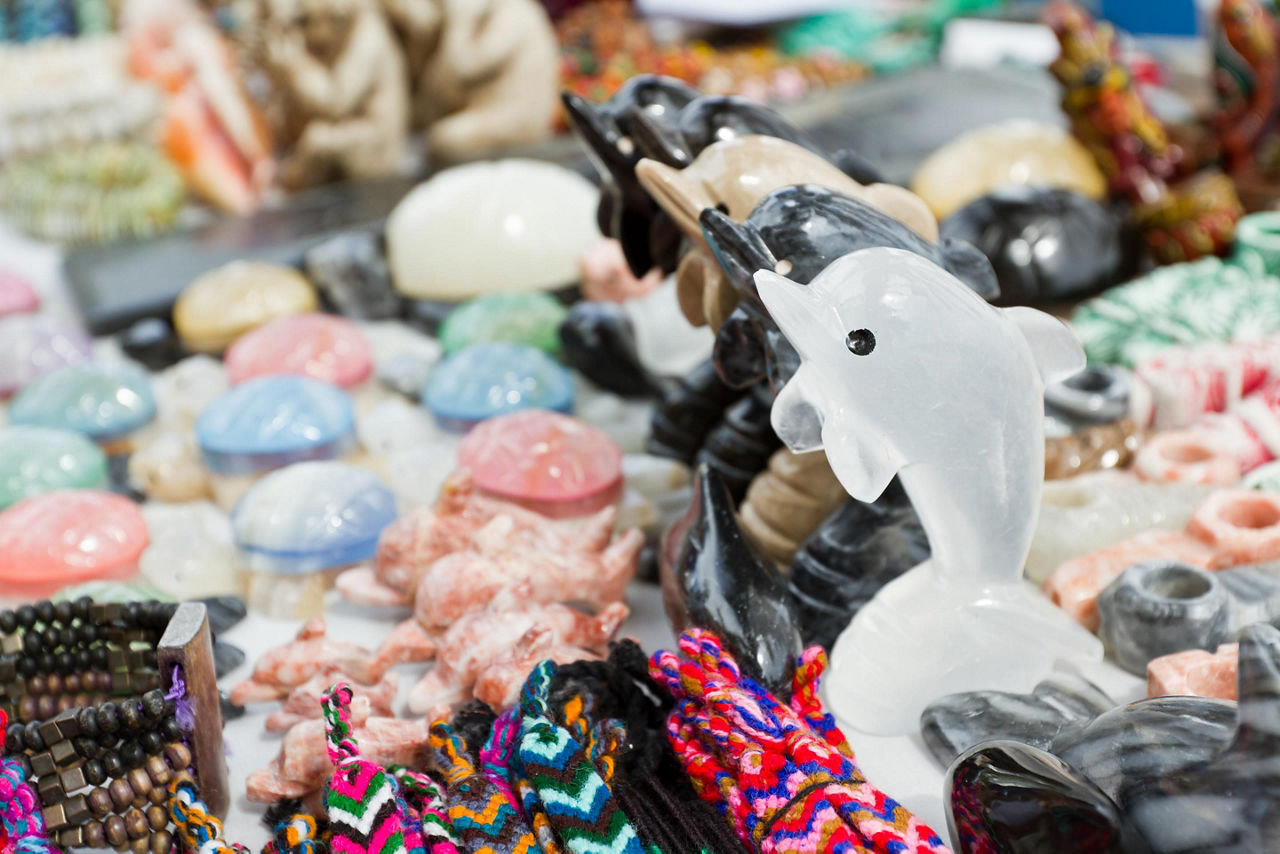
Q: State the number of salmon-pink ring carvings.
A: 2